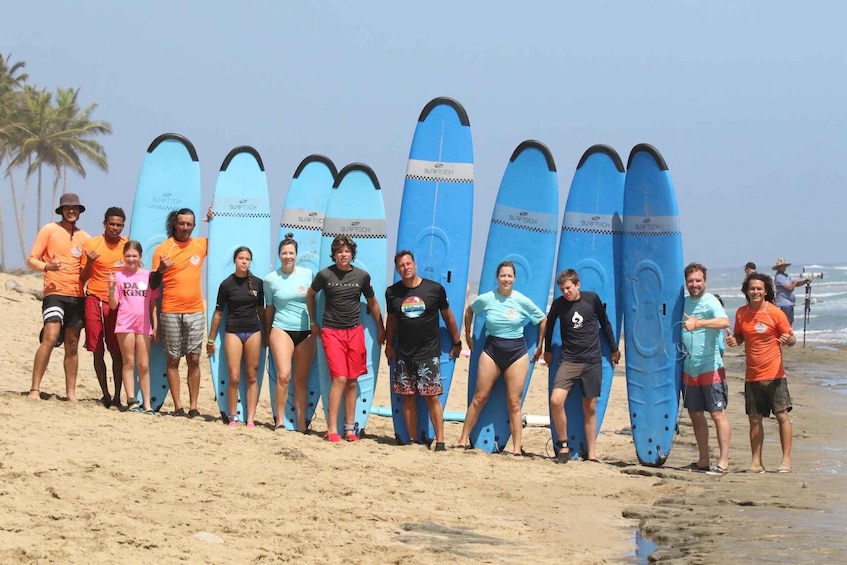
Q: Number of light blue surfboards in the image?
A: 4